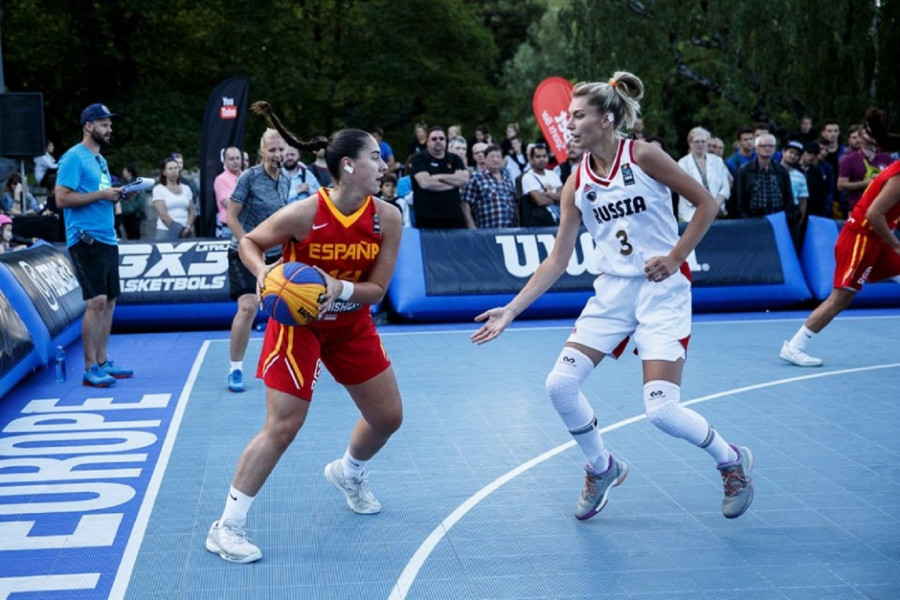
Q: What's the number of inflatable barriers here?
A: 5